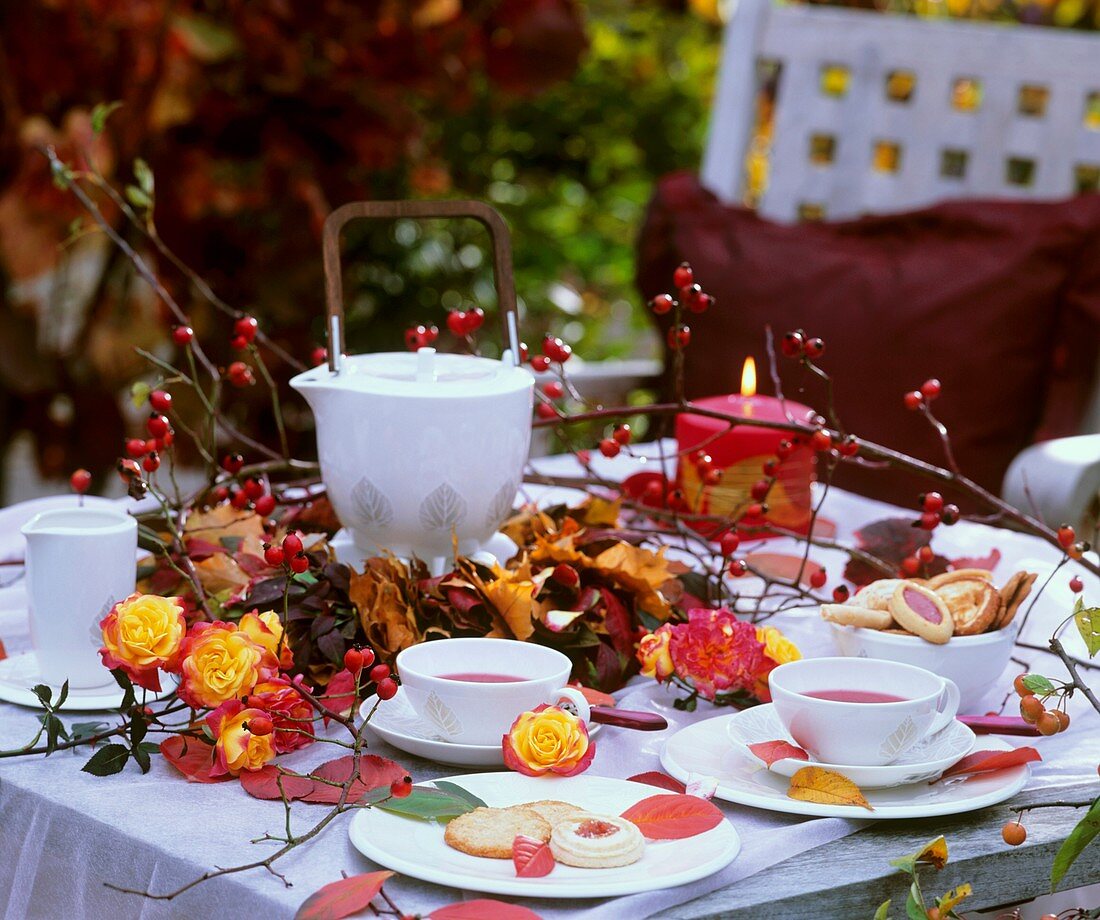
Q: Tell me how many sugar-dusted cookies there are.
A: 2